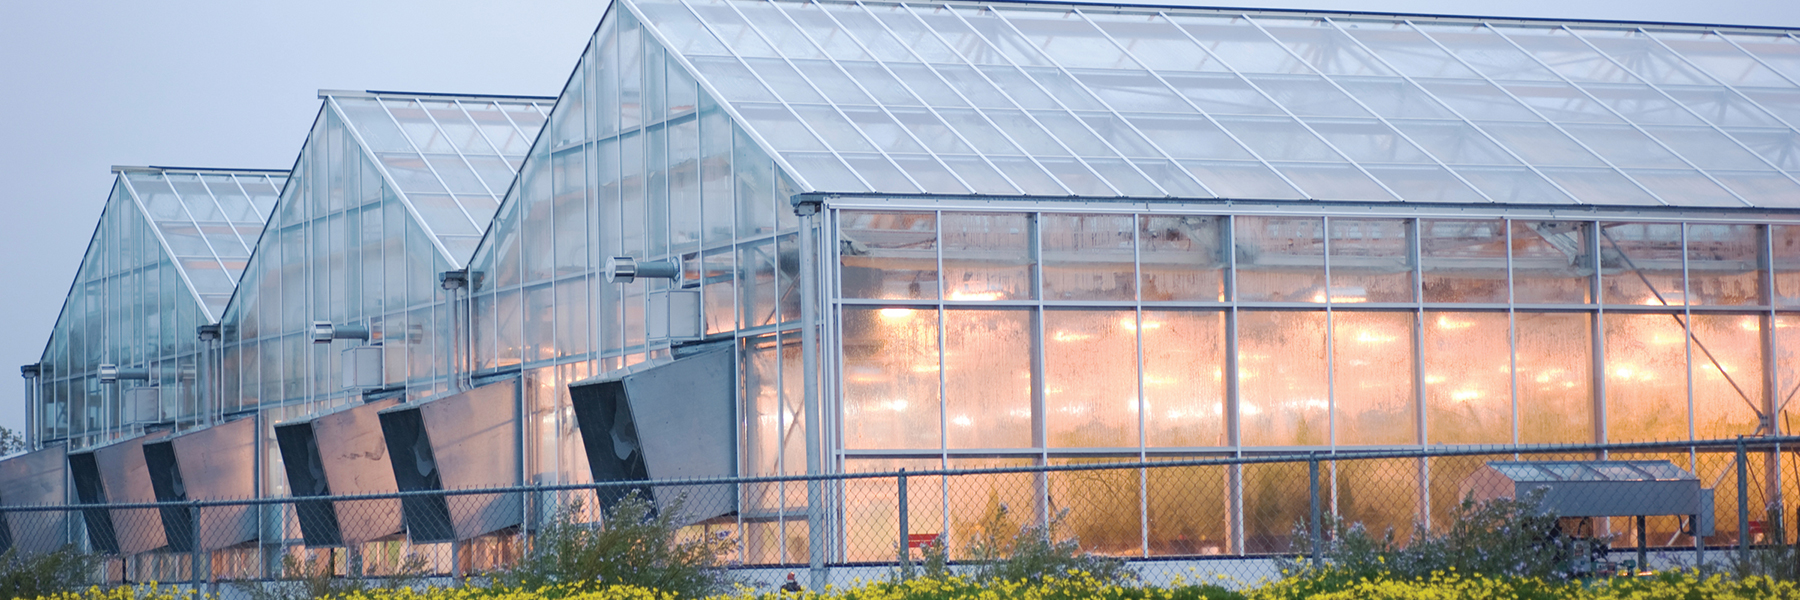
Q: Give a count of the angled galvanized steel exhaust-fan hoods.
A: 6